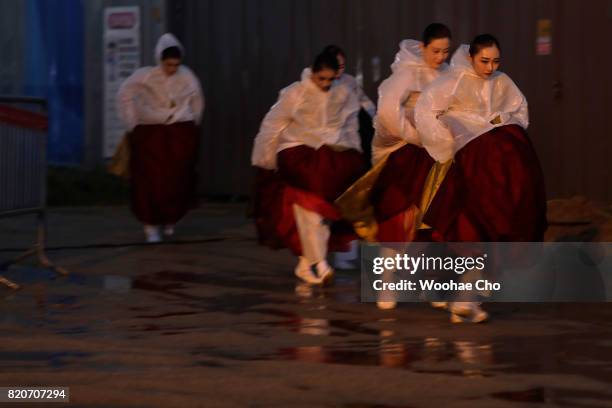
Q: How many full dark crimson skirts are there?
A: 4